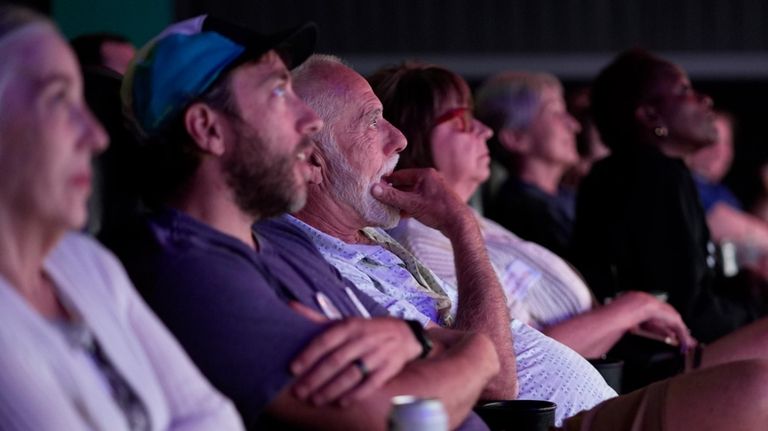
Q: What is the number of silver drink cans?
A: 1